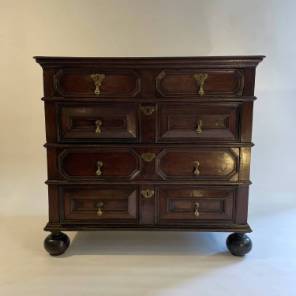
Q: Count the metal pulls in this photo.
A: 8